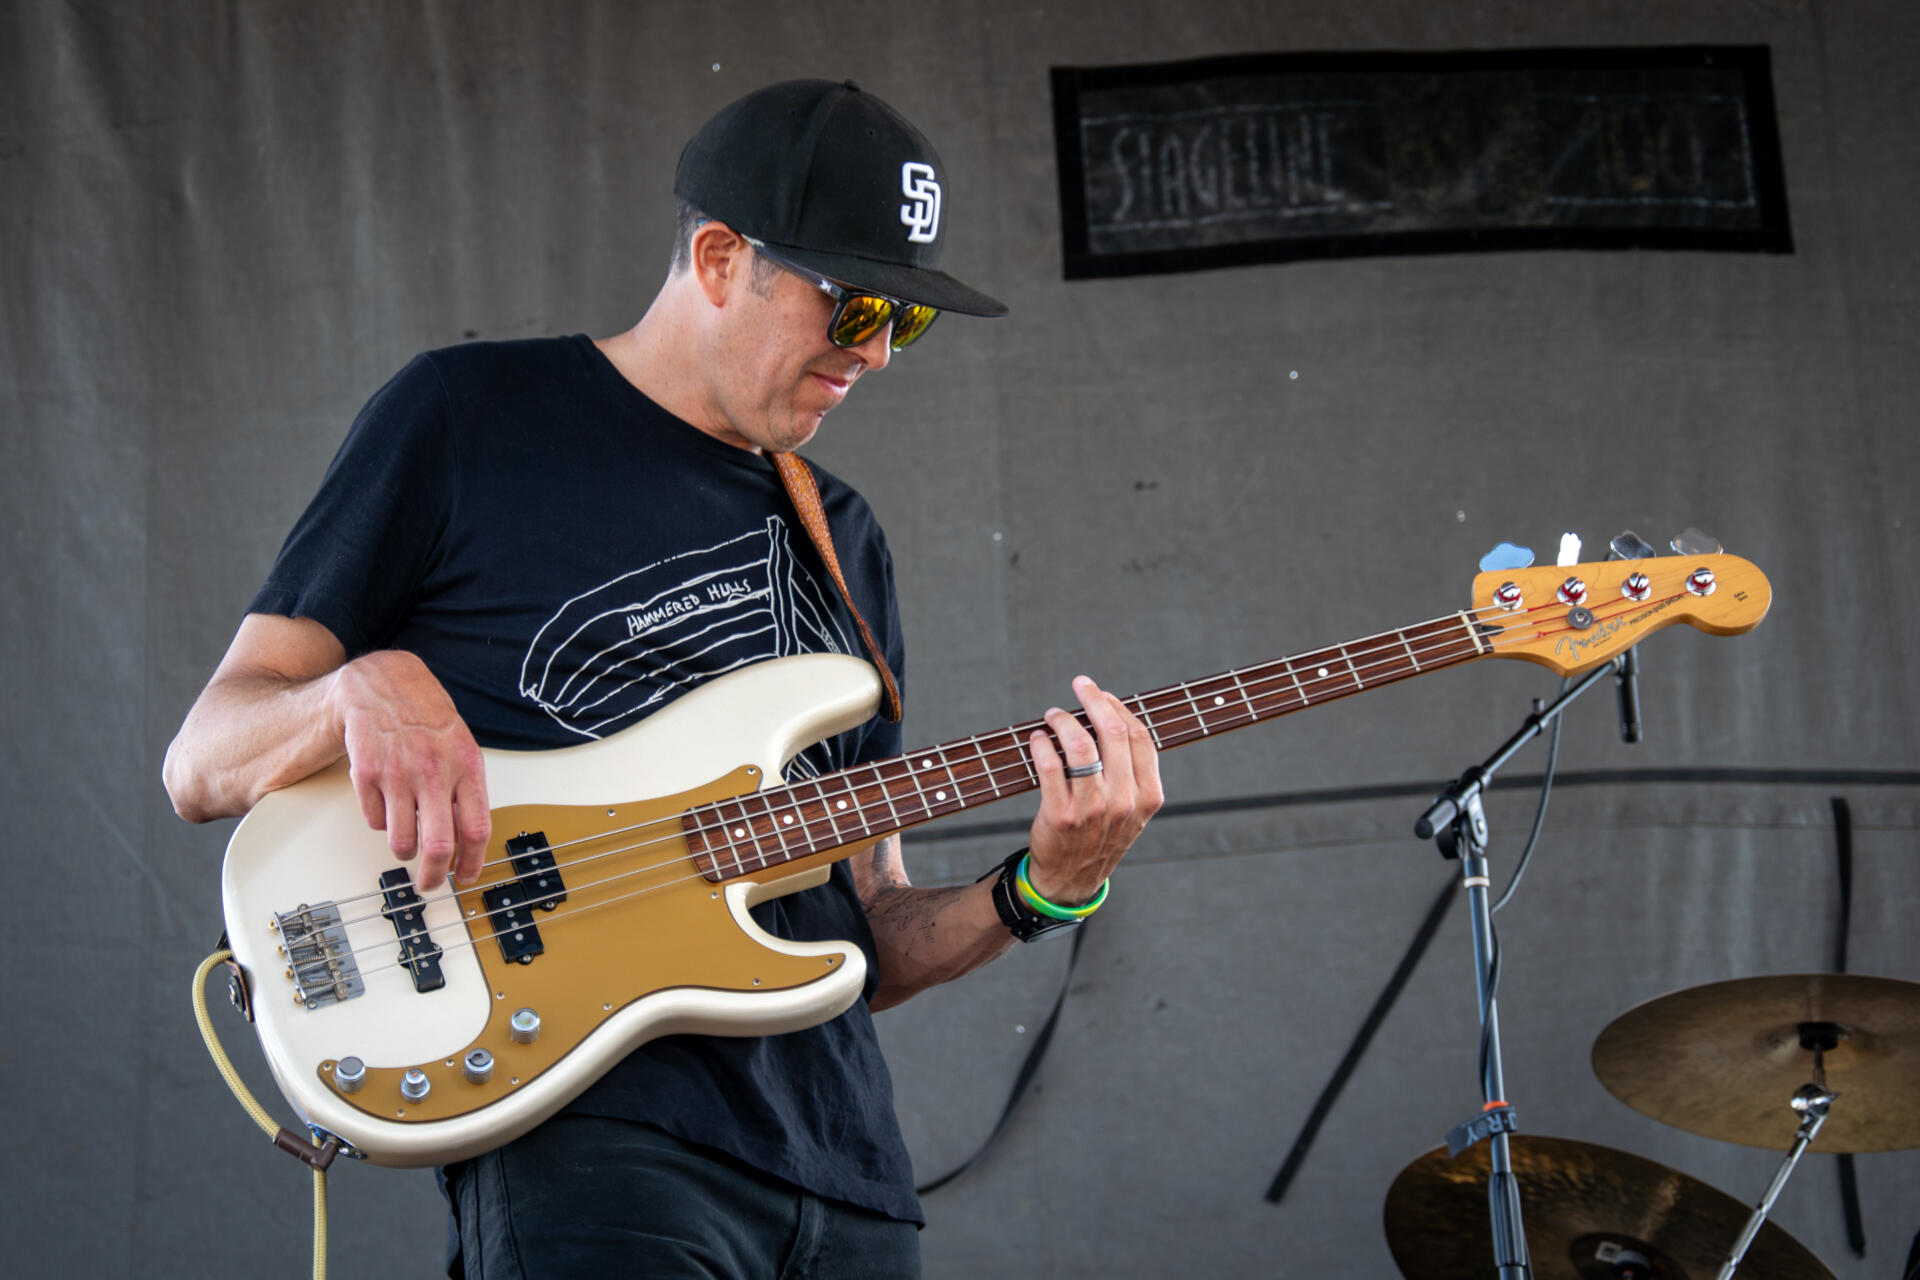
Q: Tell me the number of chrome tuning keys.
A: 4